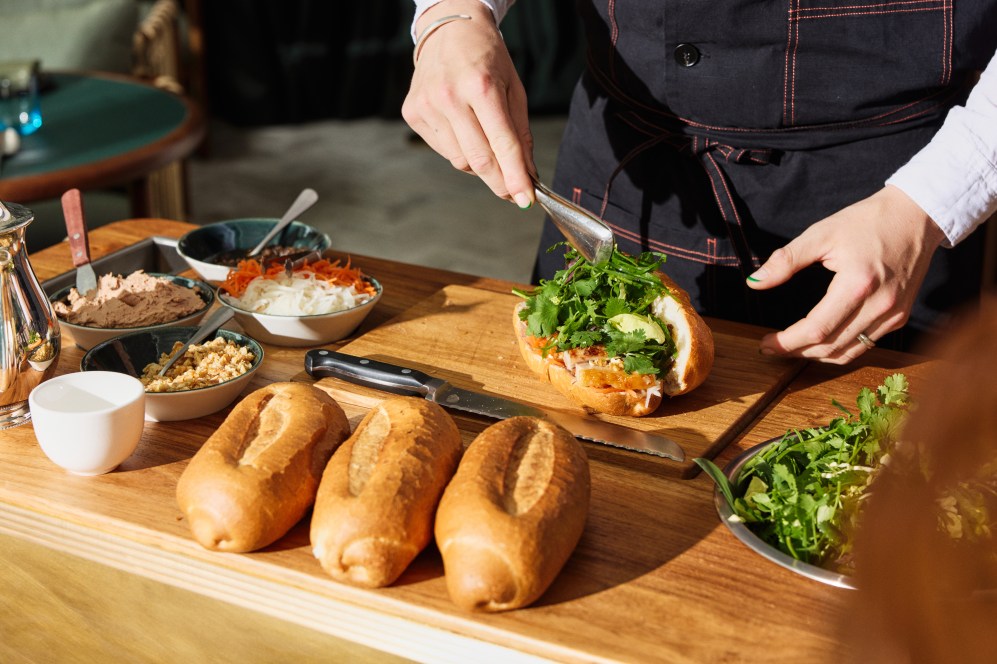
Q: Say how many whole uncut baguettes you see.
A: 3